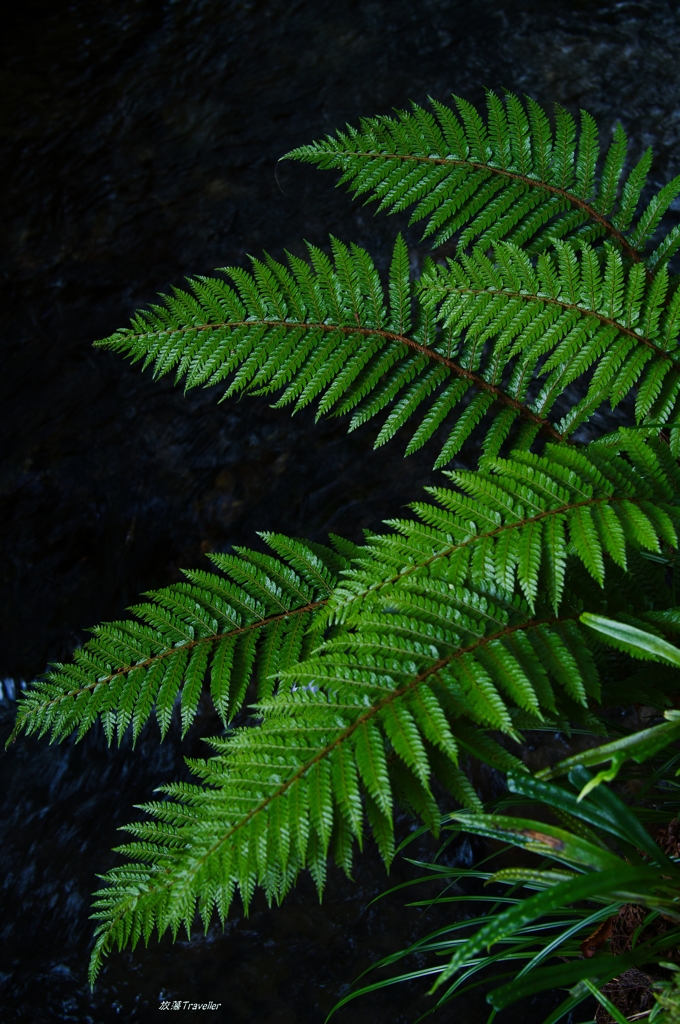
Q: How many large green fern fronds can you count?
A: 6